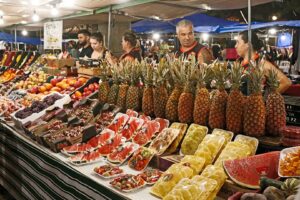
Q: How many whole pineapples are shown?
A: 13